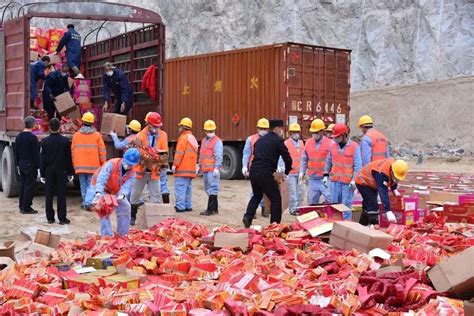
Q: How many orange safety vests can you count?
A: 12